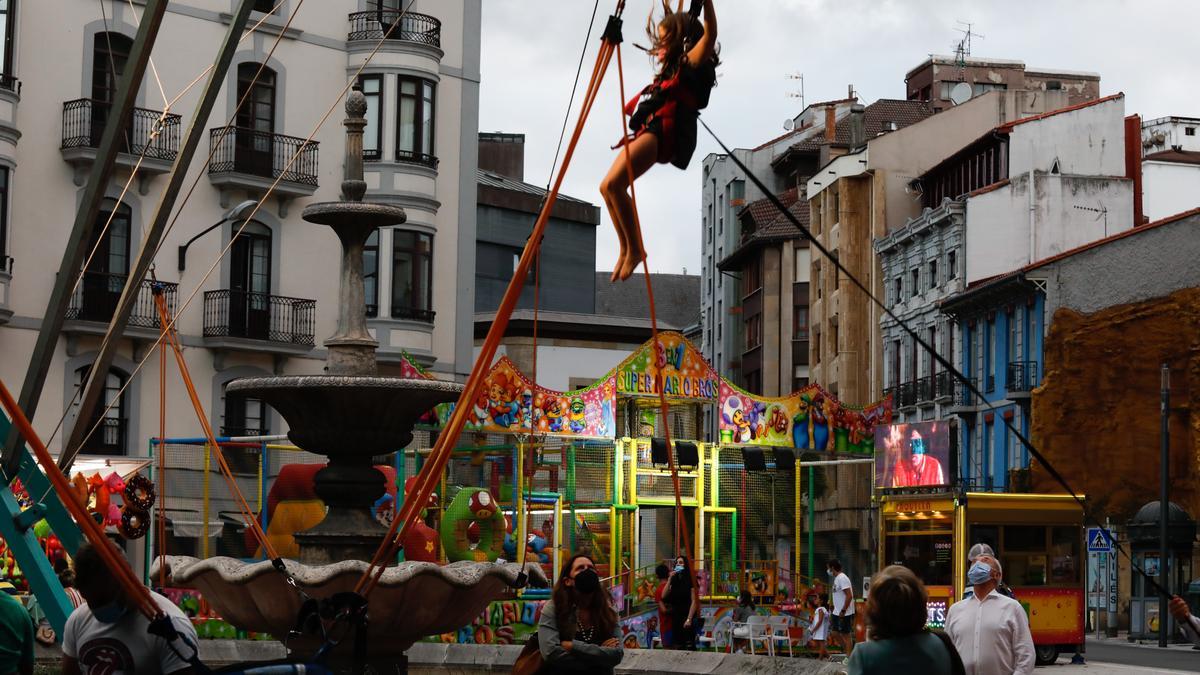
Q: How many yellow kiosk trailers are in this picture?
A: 1